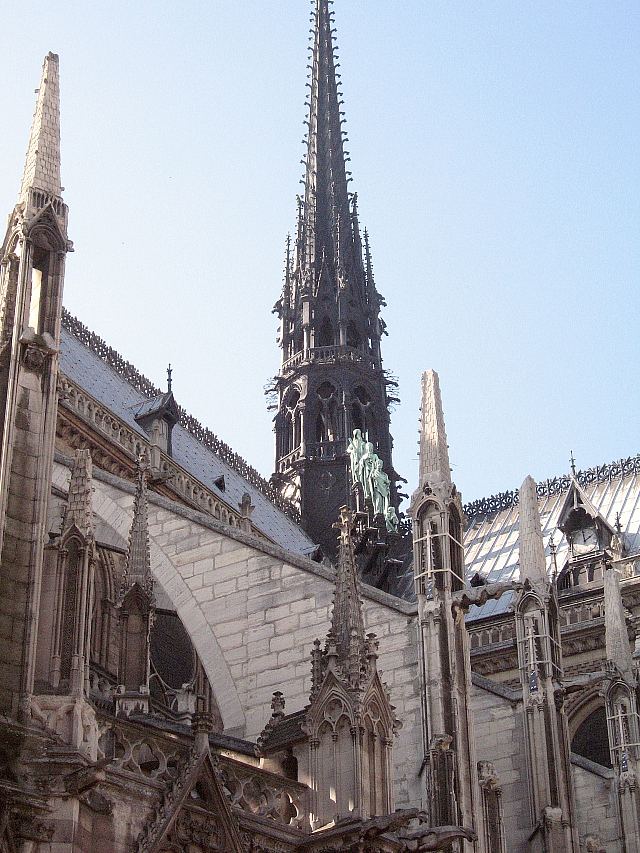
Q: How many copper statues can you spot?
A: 4